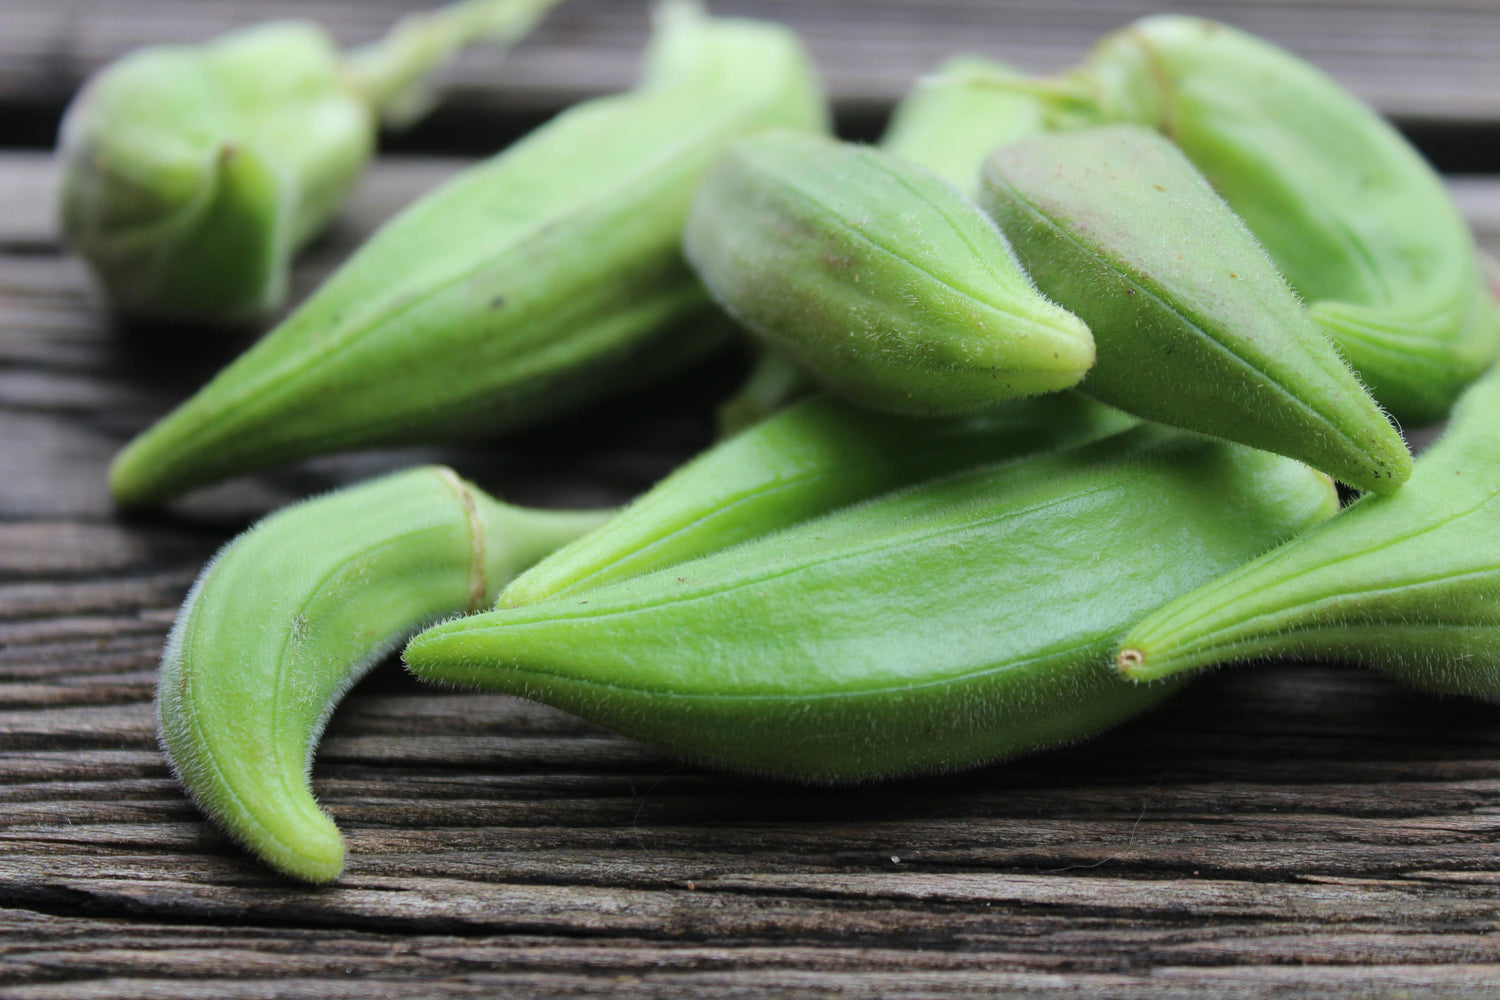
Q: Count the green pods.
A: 10